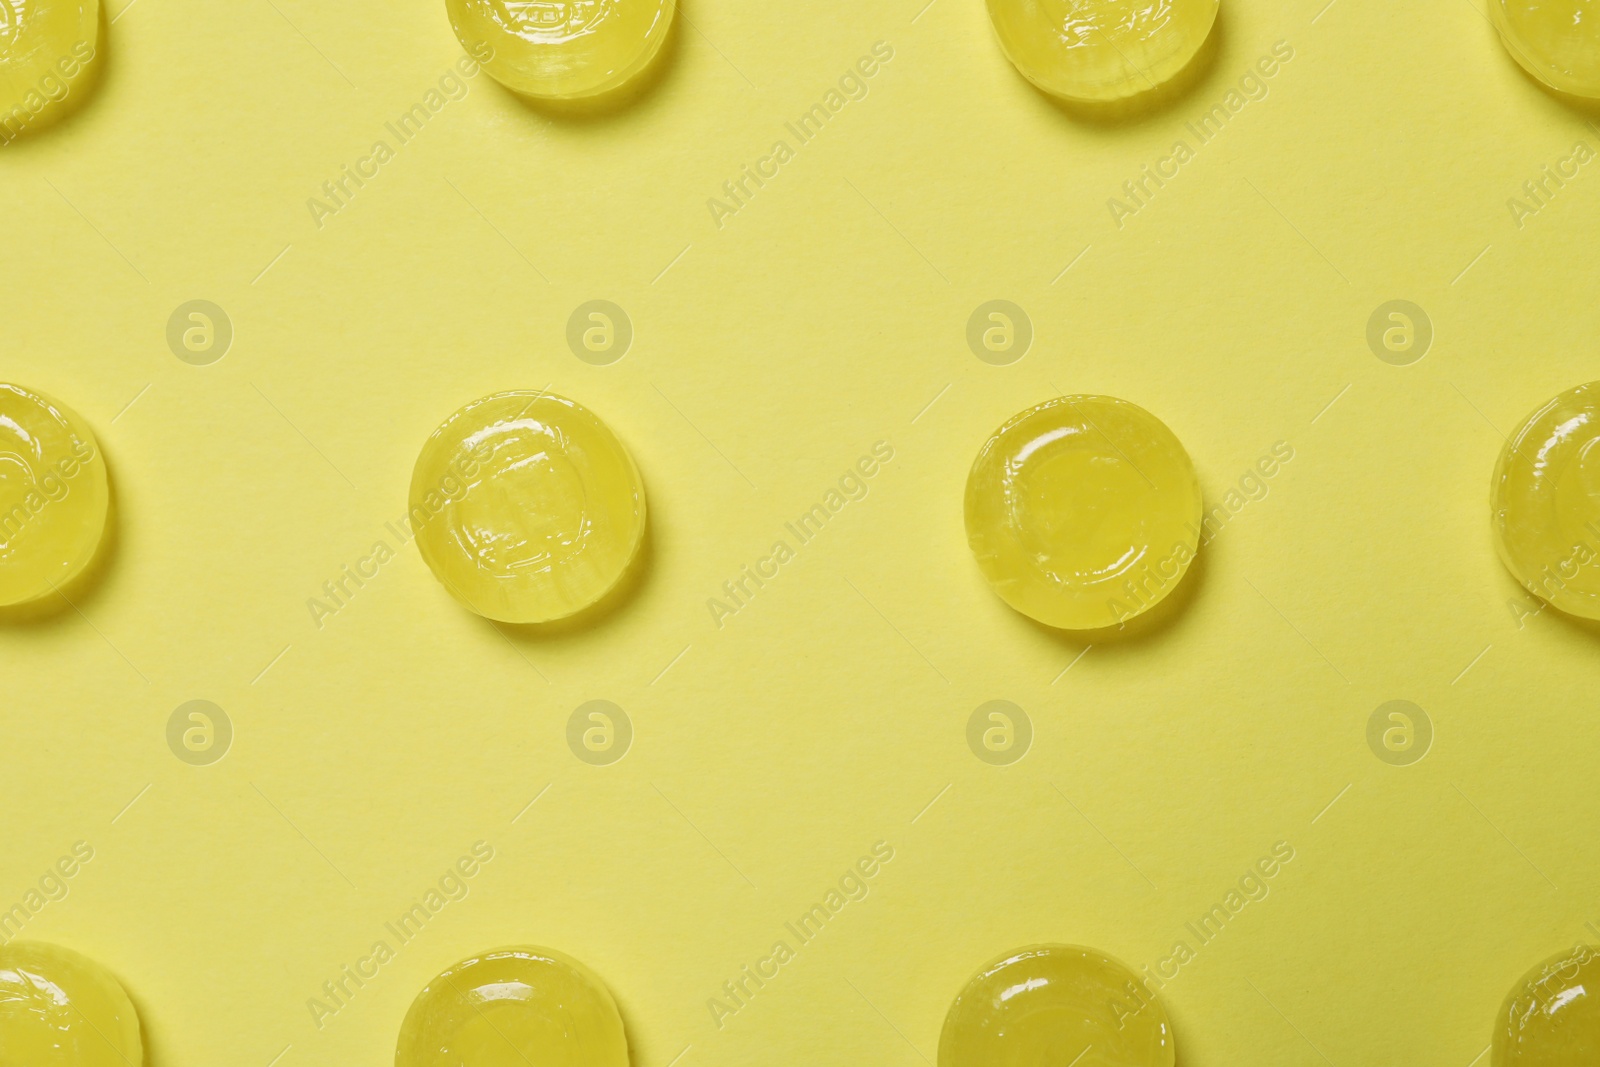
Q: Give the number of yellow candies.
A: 12